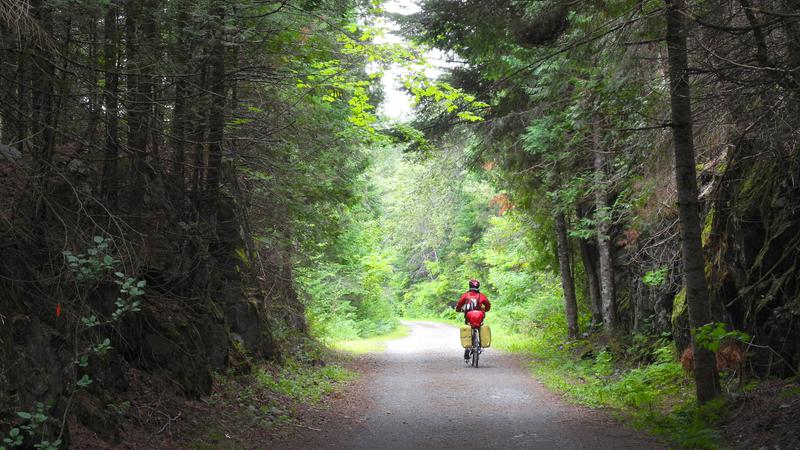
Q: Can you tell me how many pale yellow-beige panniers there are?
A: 2